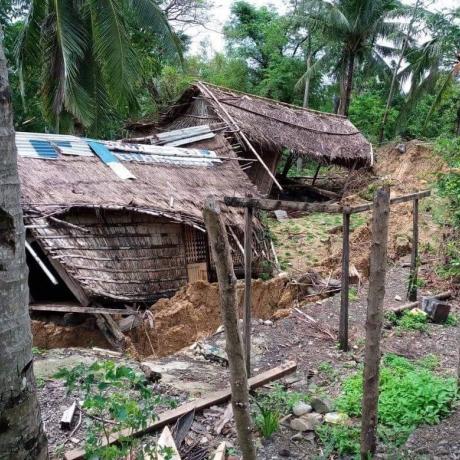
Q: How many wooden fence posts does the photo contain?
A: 5